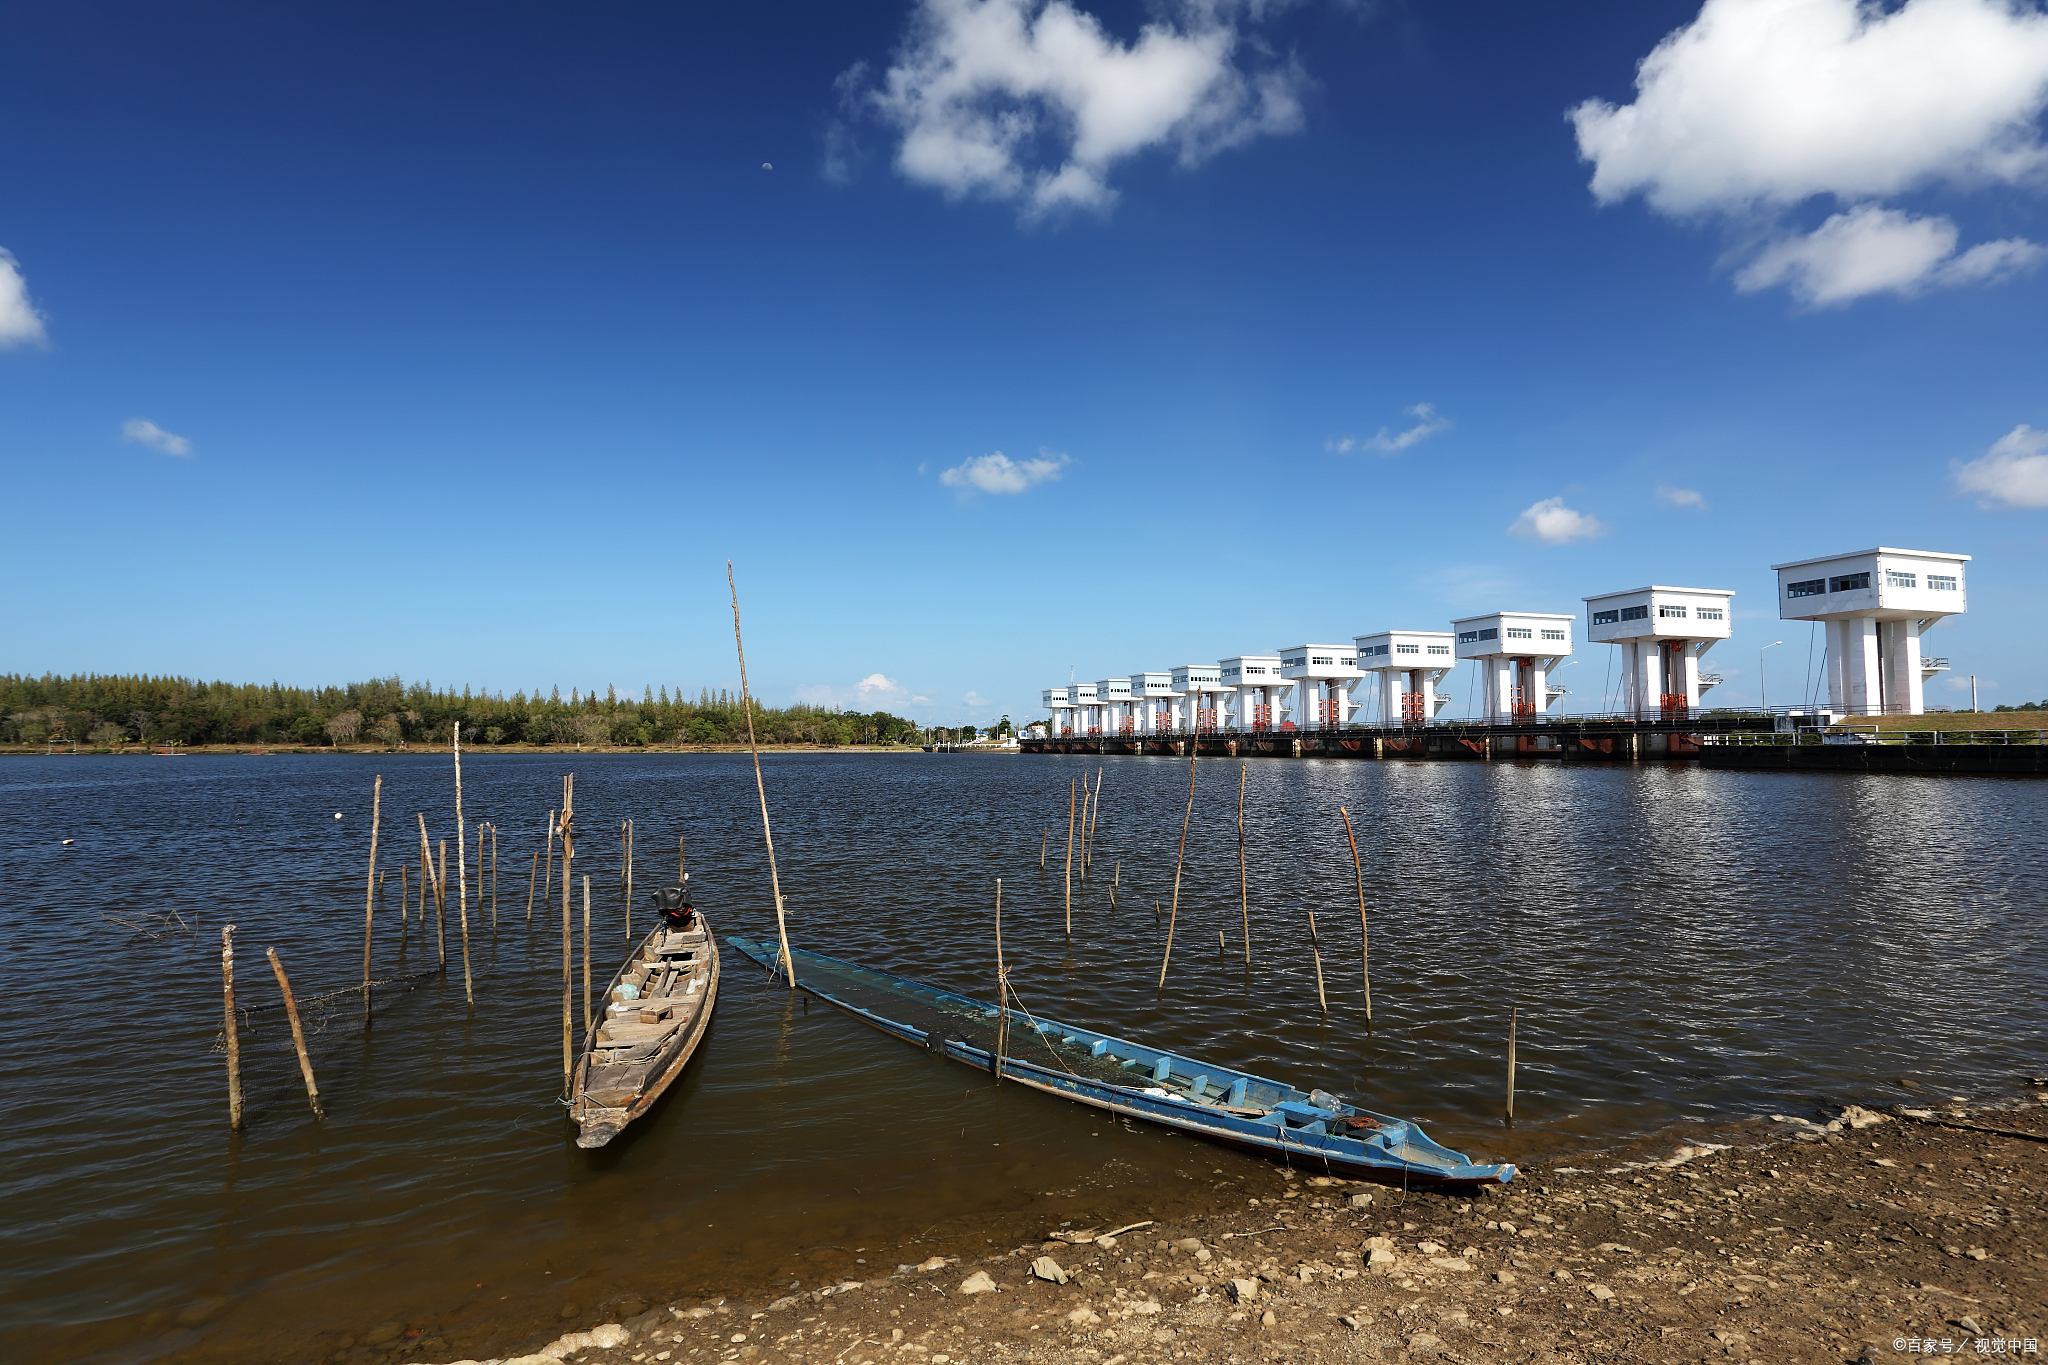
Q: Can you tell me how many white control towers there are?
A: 11